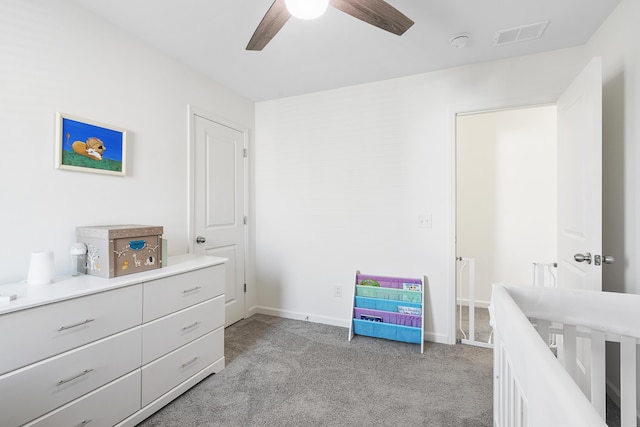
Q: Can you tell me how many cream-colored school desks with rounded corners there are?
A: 0